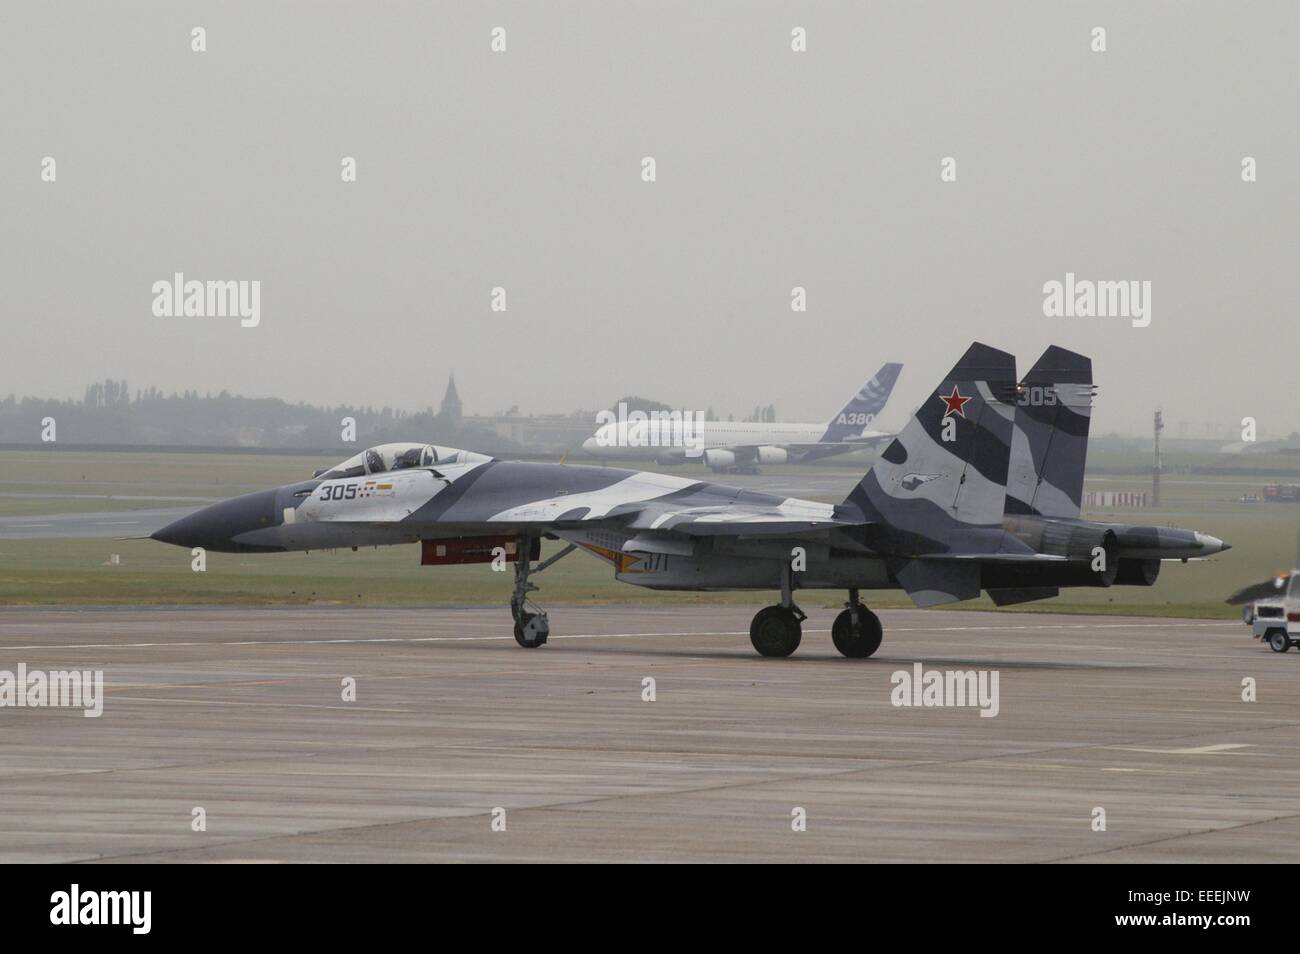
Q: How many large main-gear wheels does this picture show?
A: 2